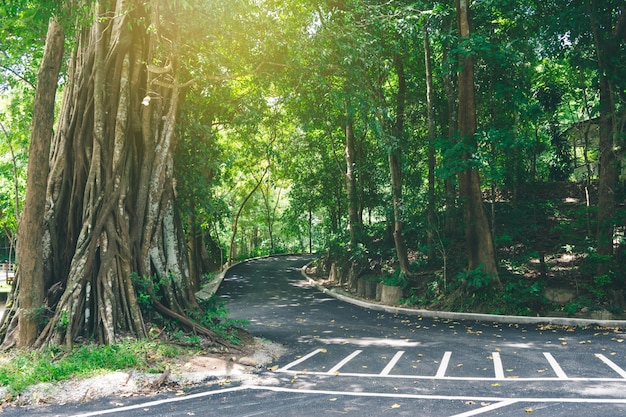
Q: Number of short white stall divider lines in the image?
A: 7